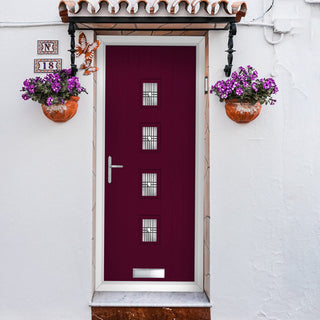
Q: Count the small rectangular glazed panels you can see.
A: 4